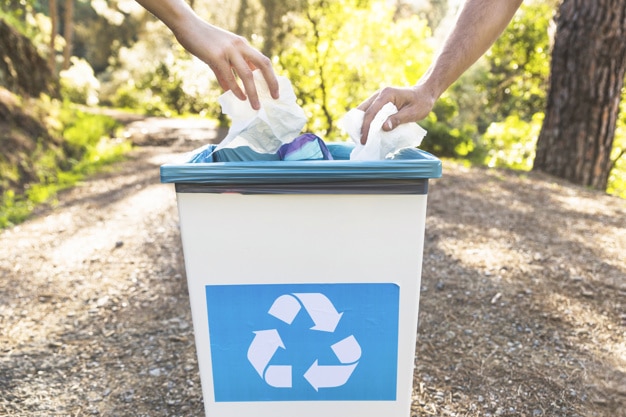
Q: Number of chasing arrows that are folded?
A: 3